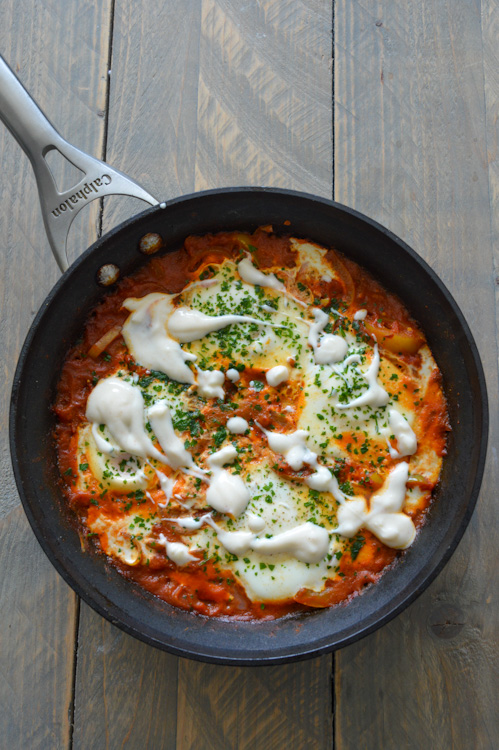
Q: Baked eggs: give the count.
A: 4